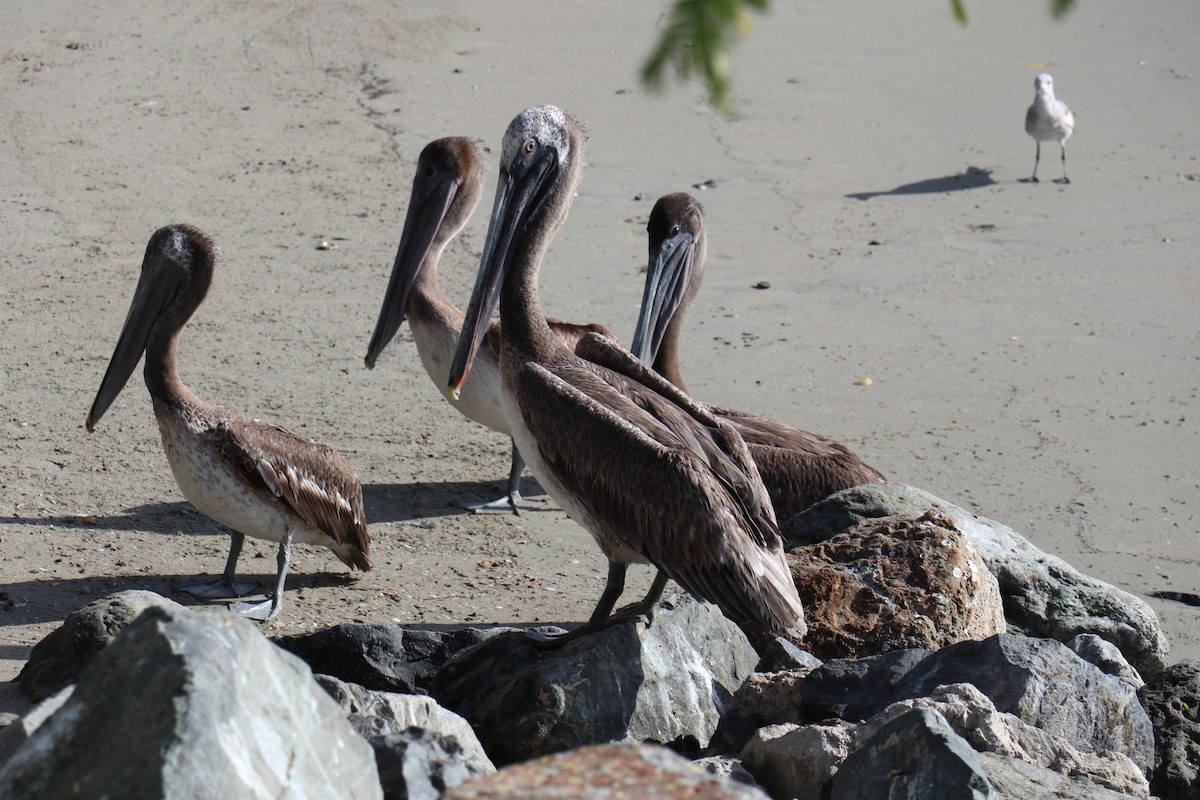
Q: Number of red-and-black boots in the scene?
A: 0